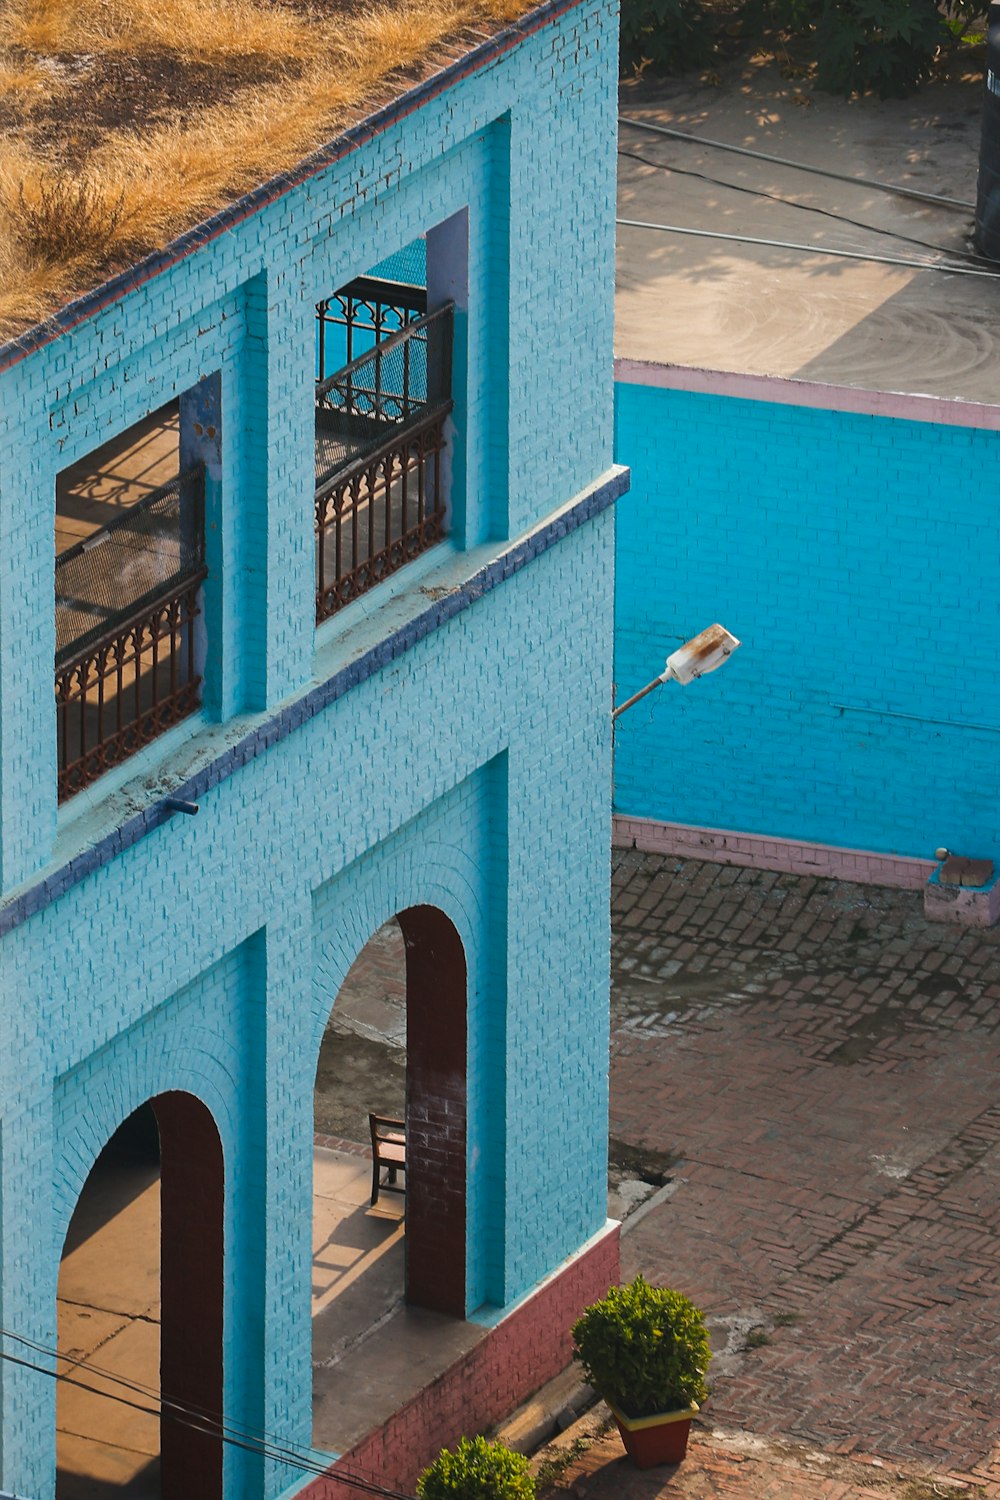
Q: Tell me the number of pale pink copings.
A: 1